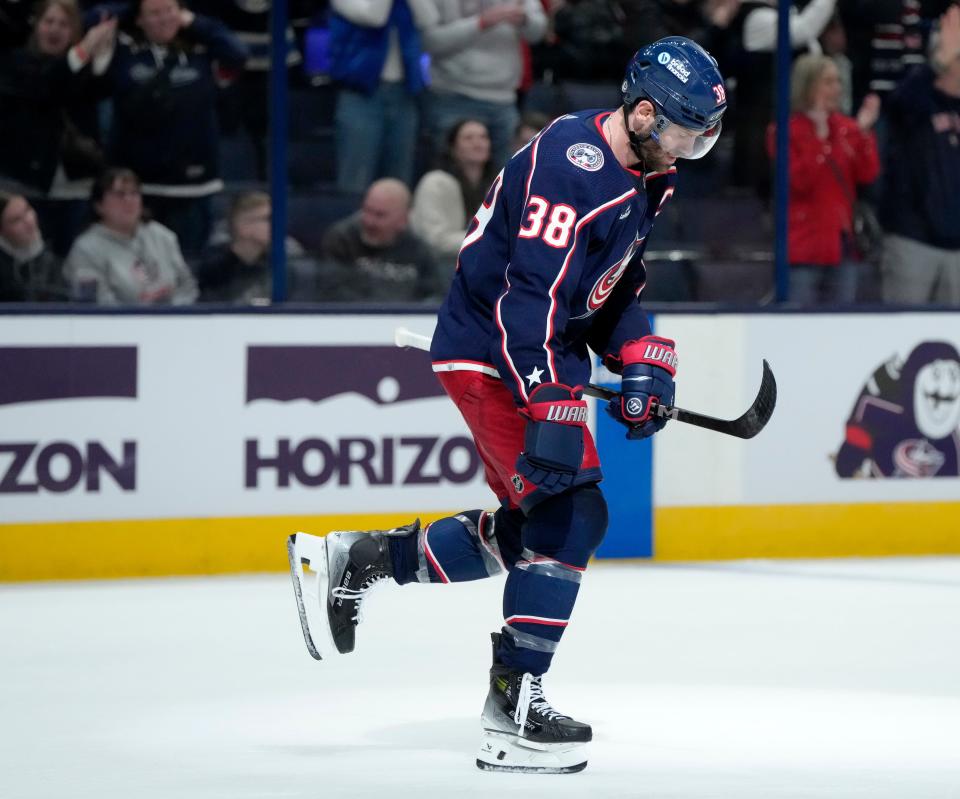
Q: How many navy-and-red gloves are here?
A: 2